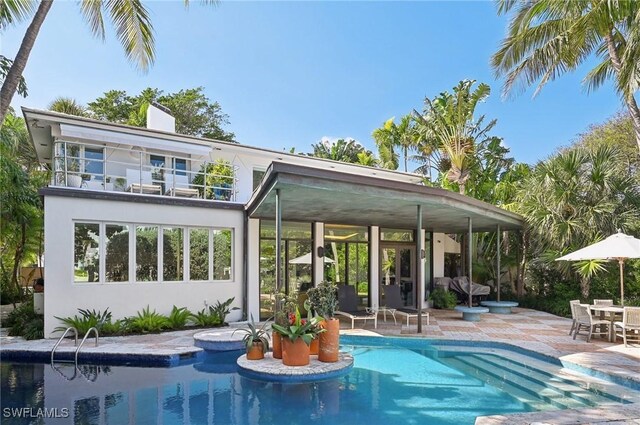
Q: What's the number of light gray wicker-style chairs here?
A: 4